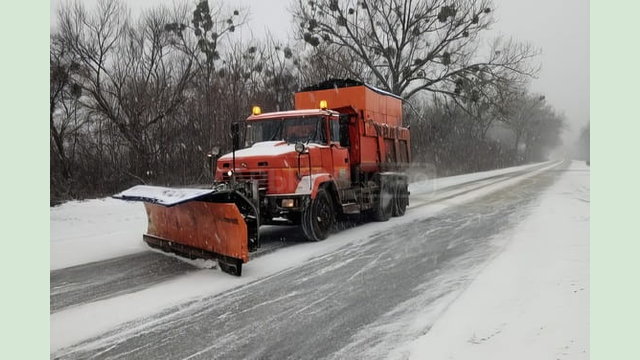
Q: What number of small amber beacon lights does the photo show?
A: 2